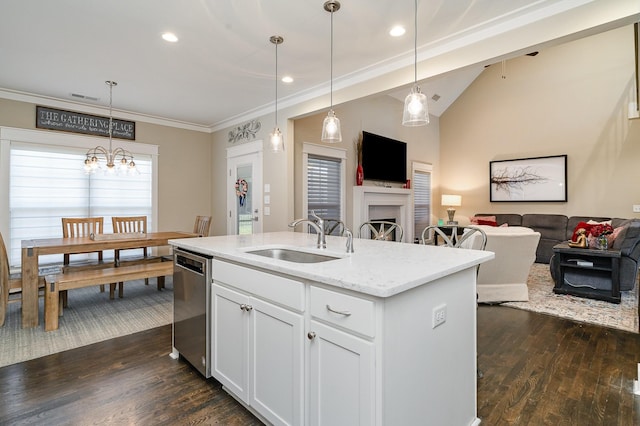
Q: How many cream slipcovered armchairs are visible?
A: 1